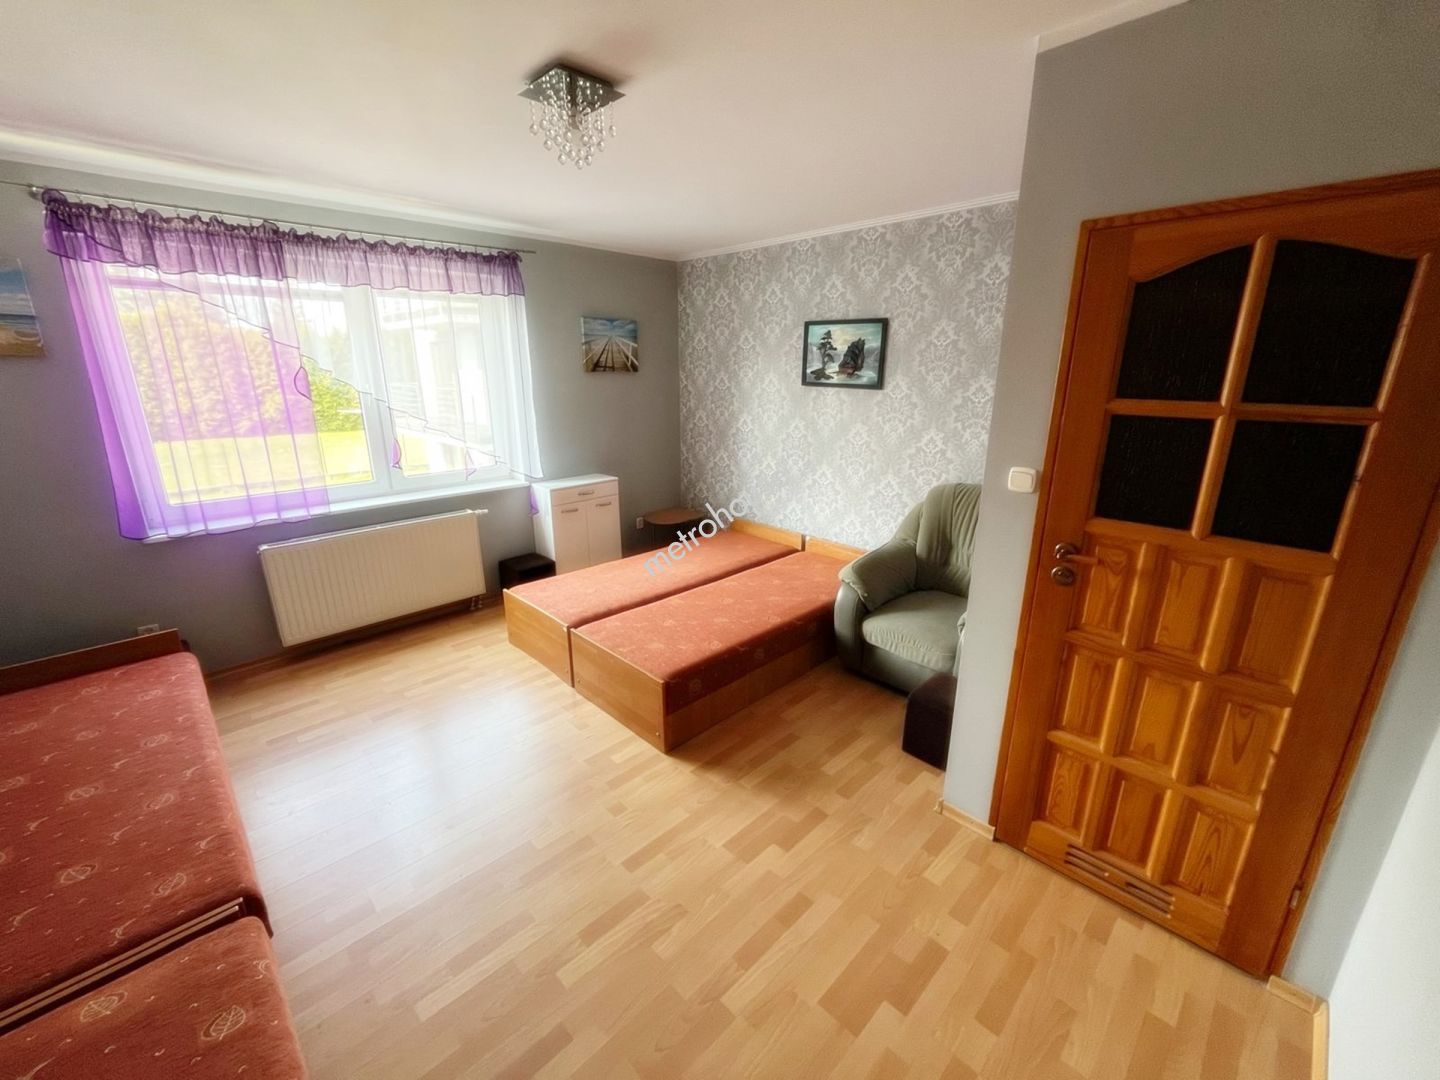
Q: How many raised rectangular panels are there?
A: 9